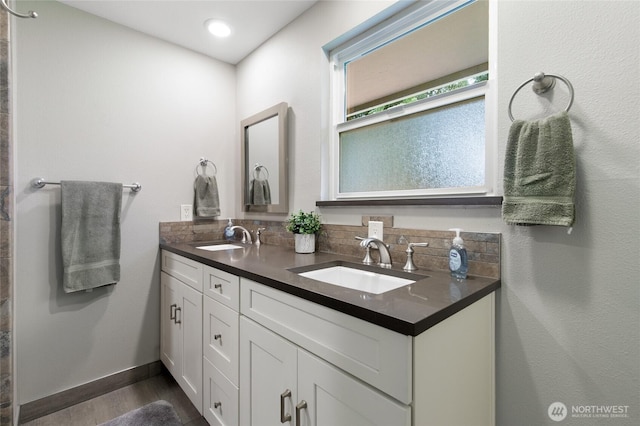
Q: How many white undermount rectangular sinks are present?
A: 2